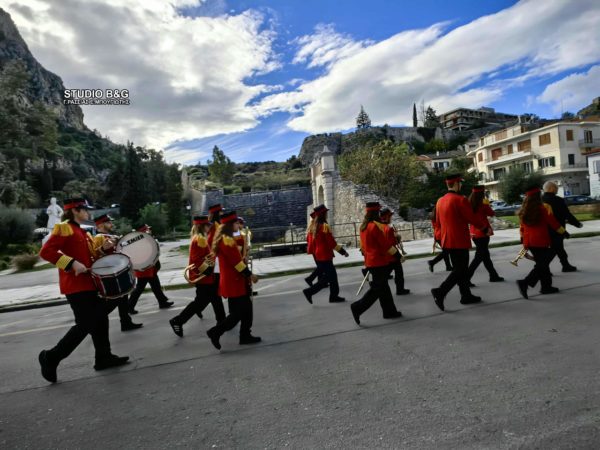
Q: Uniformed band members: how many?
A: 15